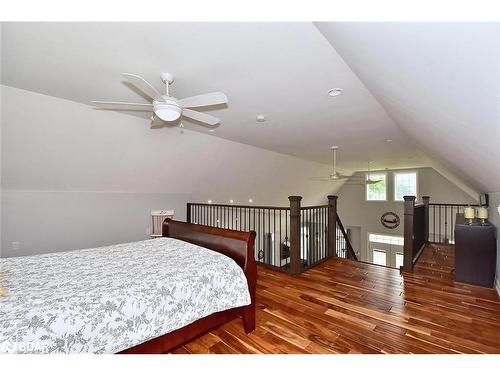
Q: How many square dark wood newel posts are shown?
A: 4